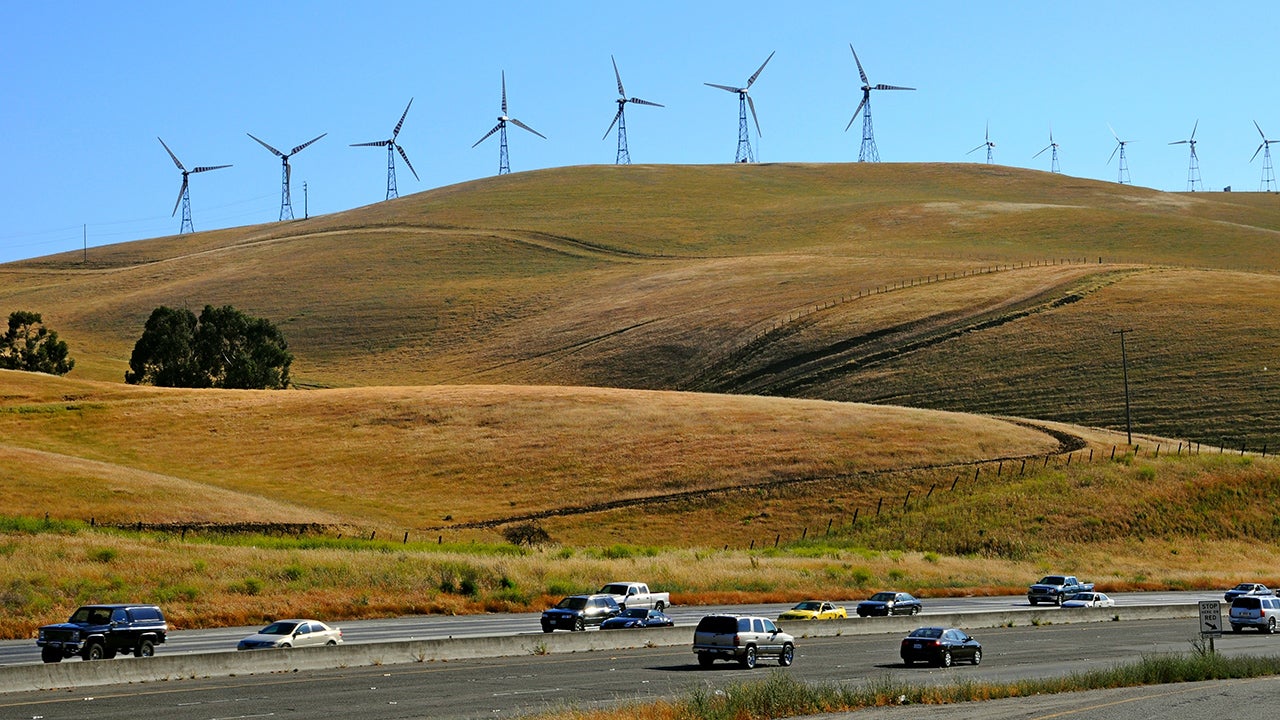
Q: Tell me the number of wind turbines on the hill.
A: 12